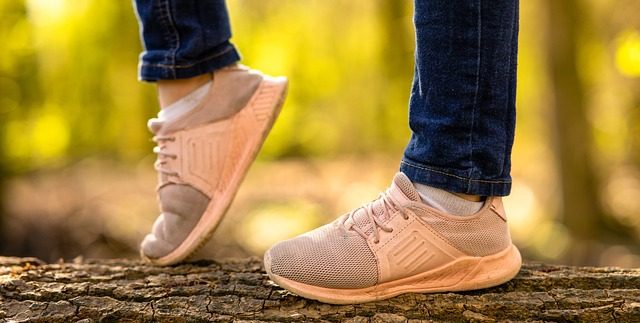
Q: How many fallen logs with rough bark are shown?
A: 1